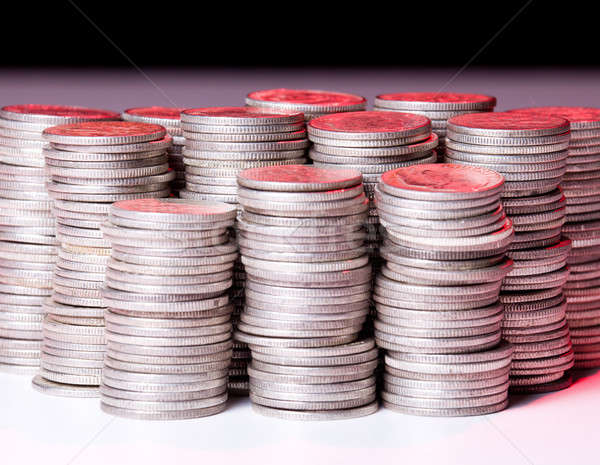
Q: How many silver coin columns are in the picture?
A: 12